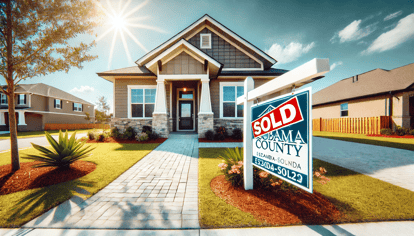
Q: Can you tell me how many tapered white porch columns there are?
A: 2